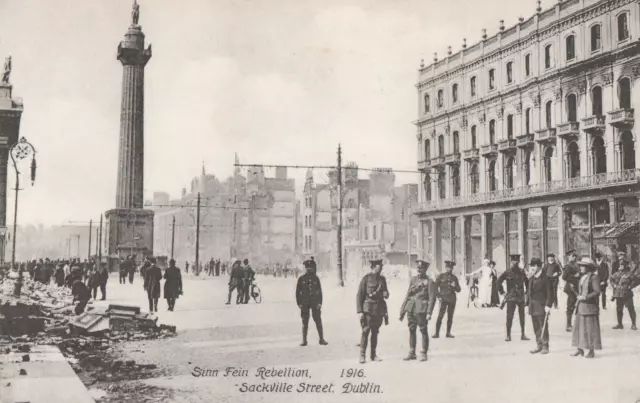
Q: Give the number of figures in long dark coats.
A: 2